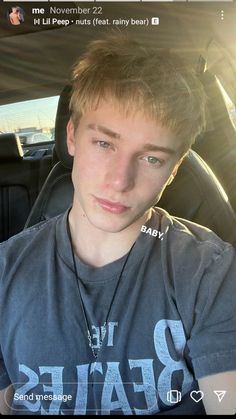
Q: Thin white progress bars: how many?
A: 5